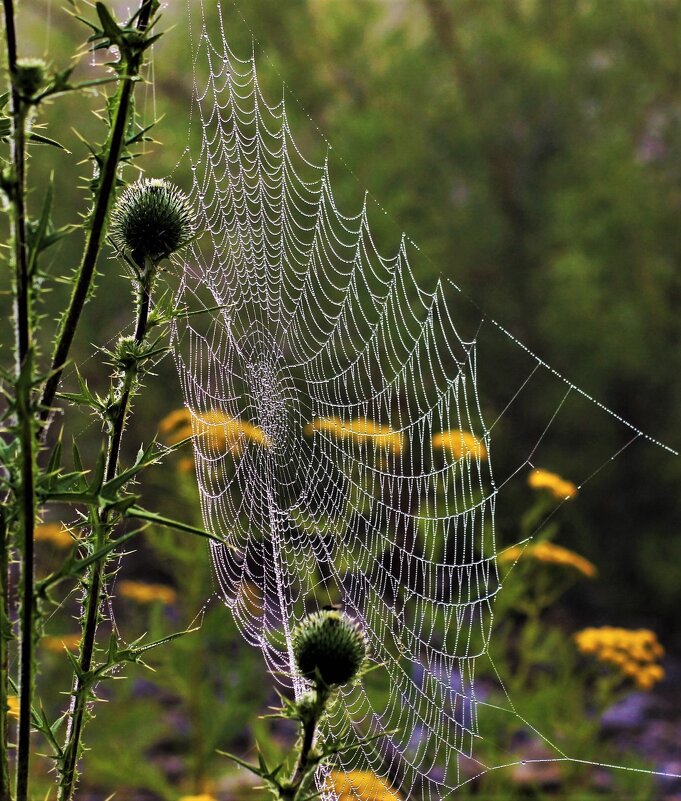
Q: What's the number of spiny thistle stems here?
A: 4